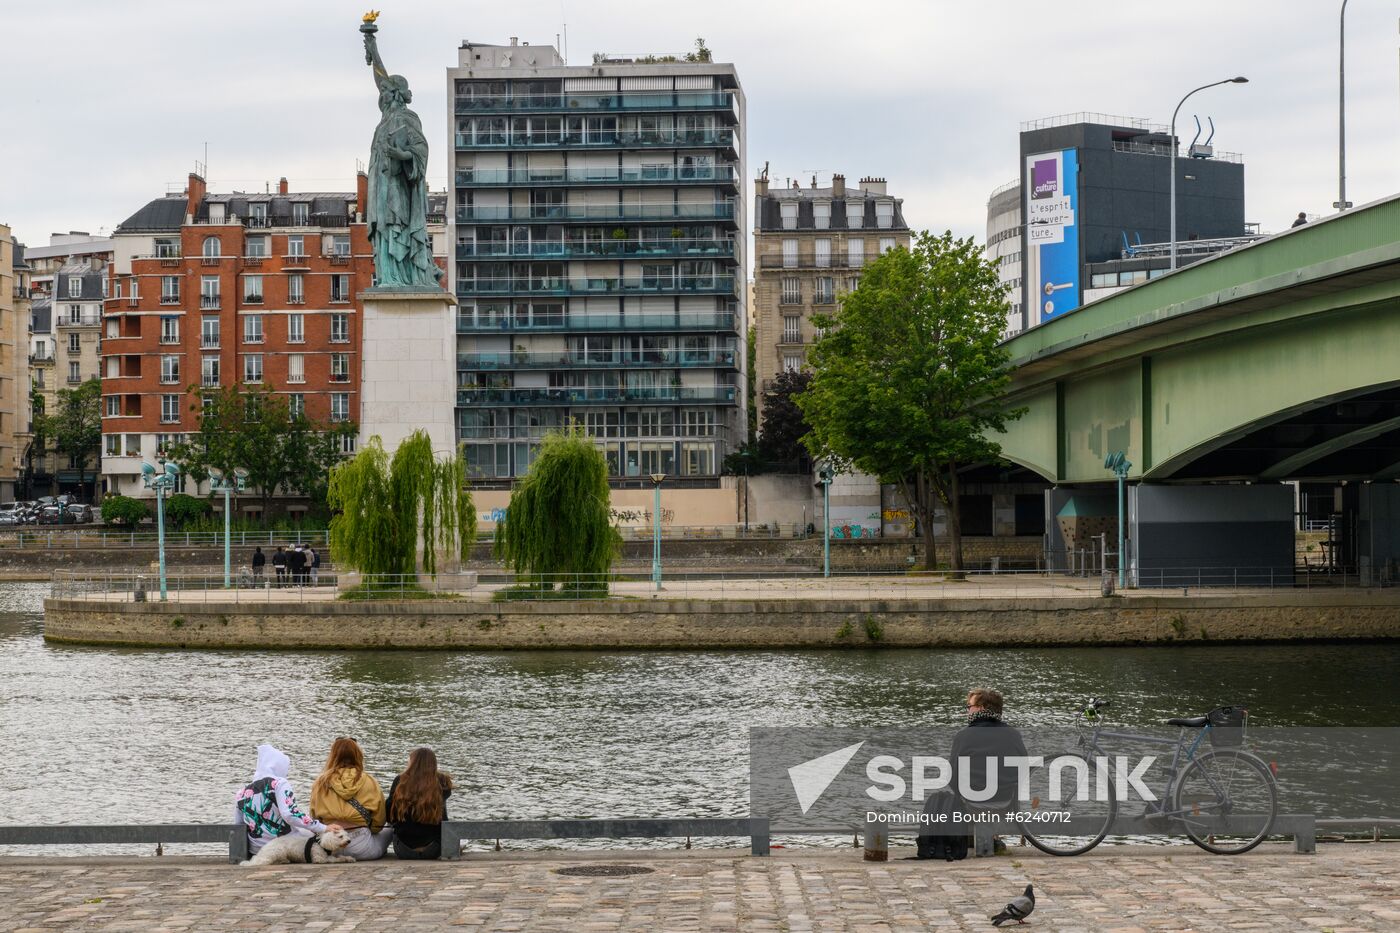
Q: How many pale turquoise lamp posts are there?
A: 5